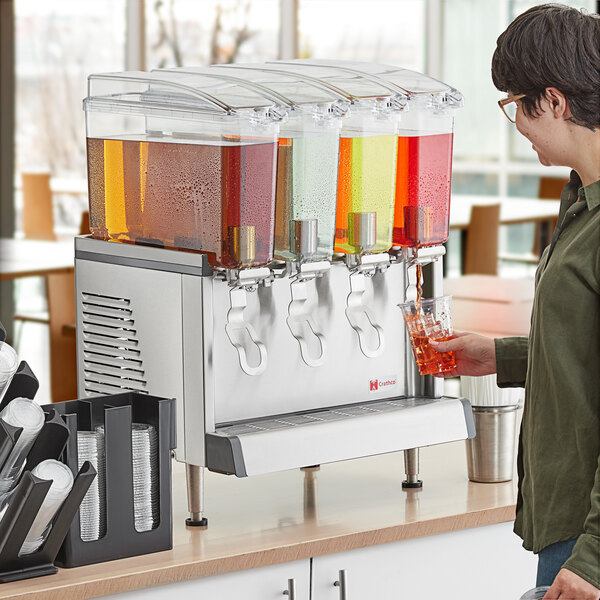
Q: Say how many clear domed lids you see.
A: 4